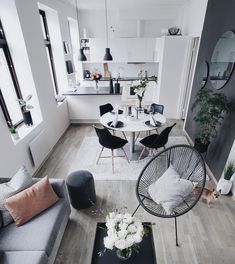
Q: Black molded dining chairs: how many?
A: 4